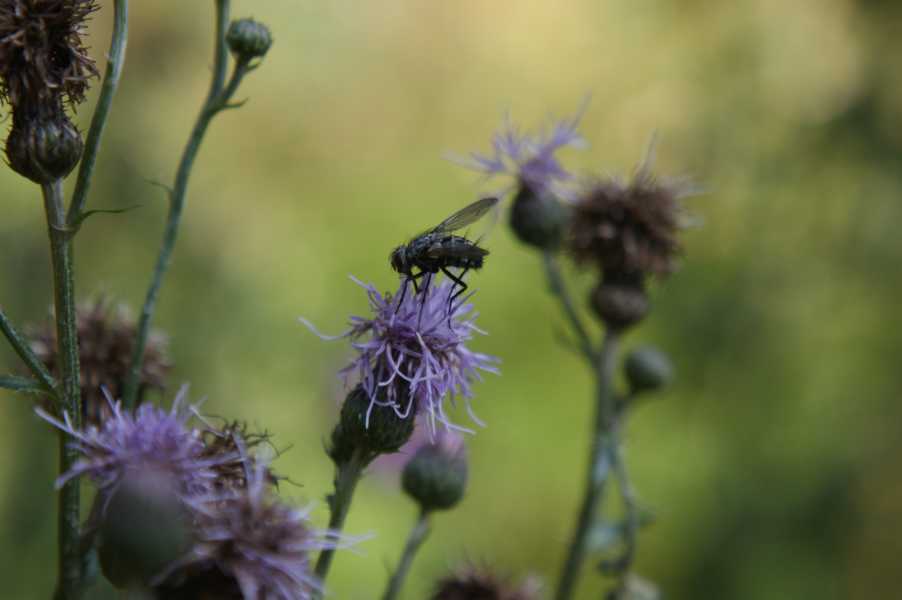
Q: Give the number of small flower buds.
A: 3